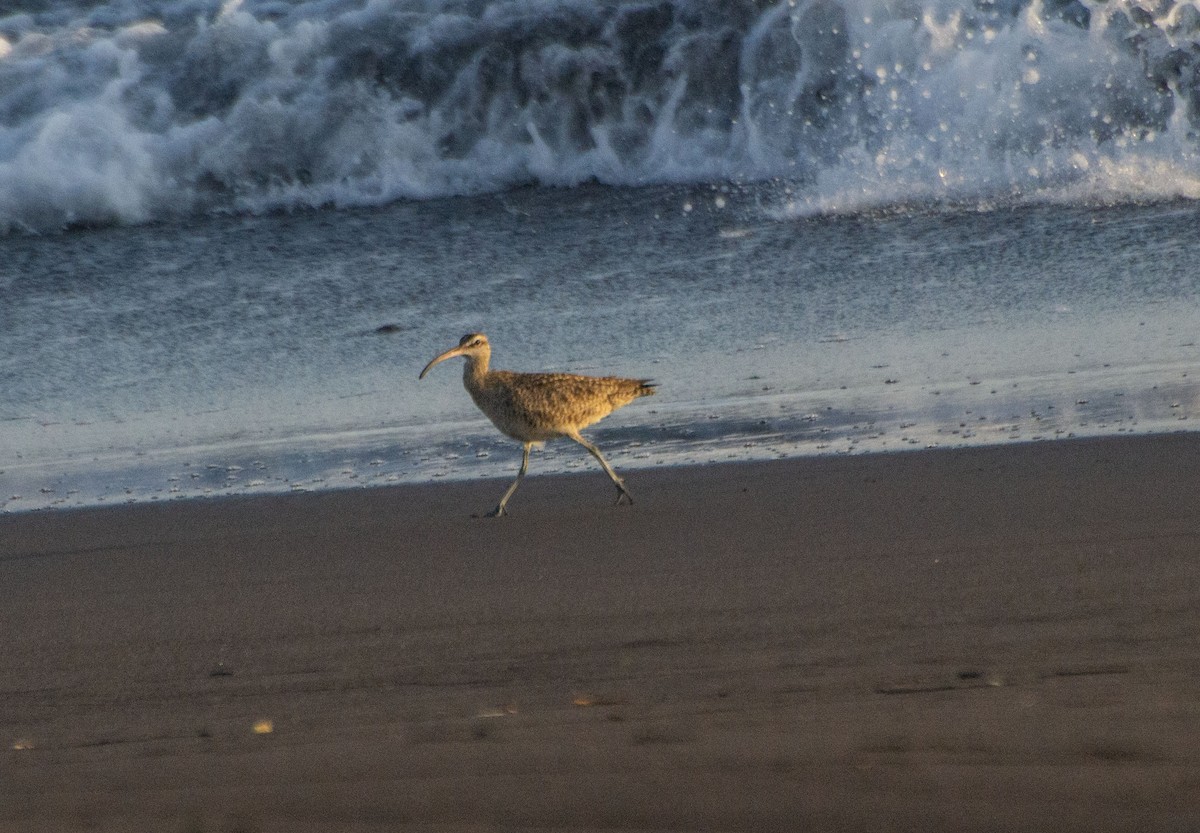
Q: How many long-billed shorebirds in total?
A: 1